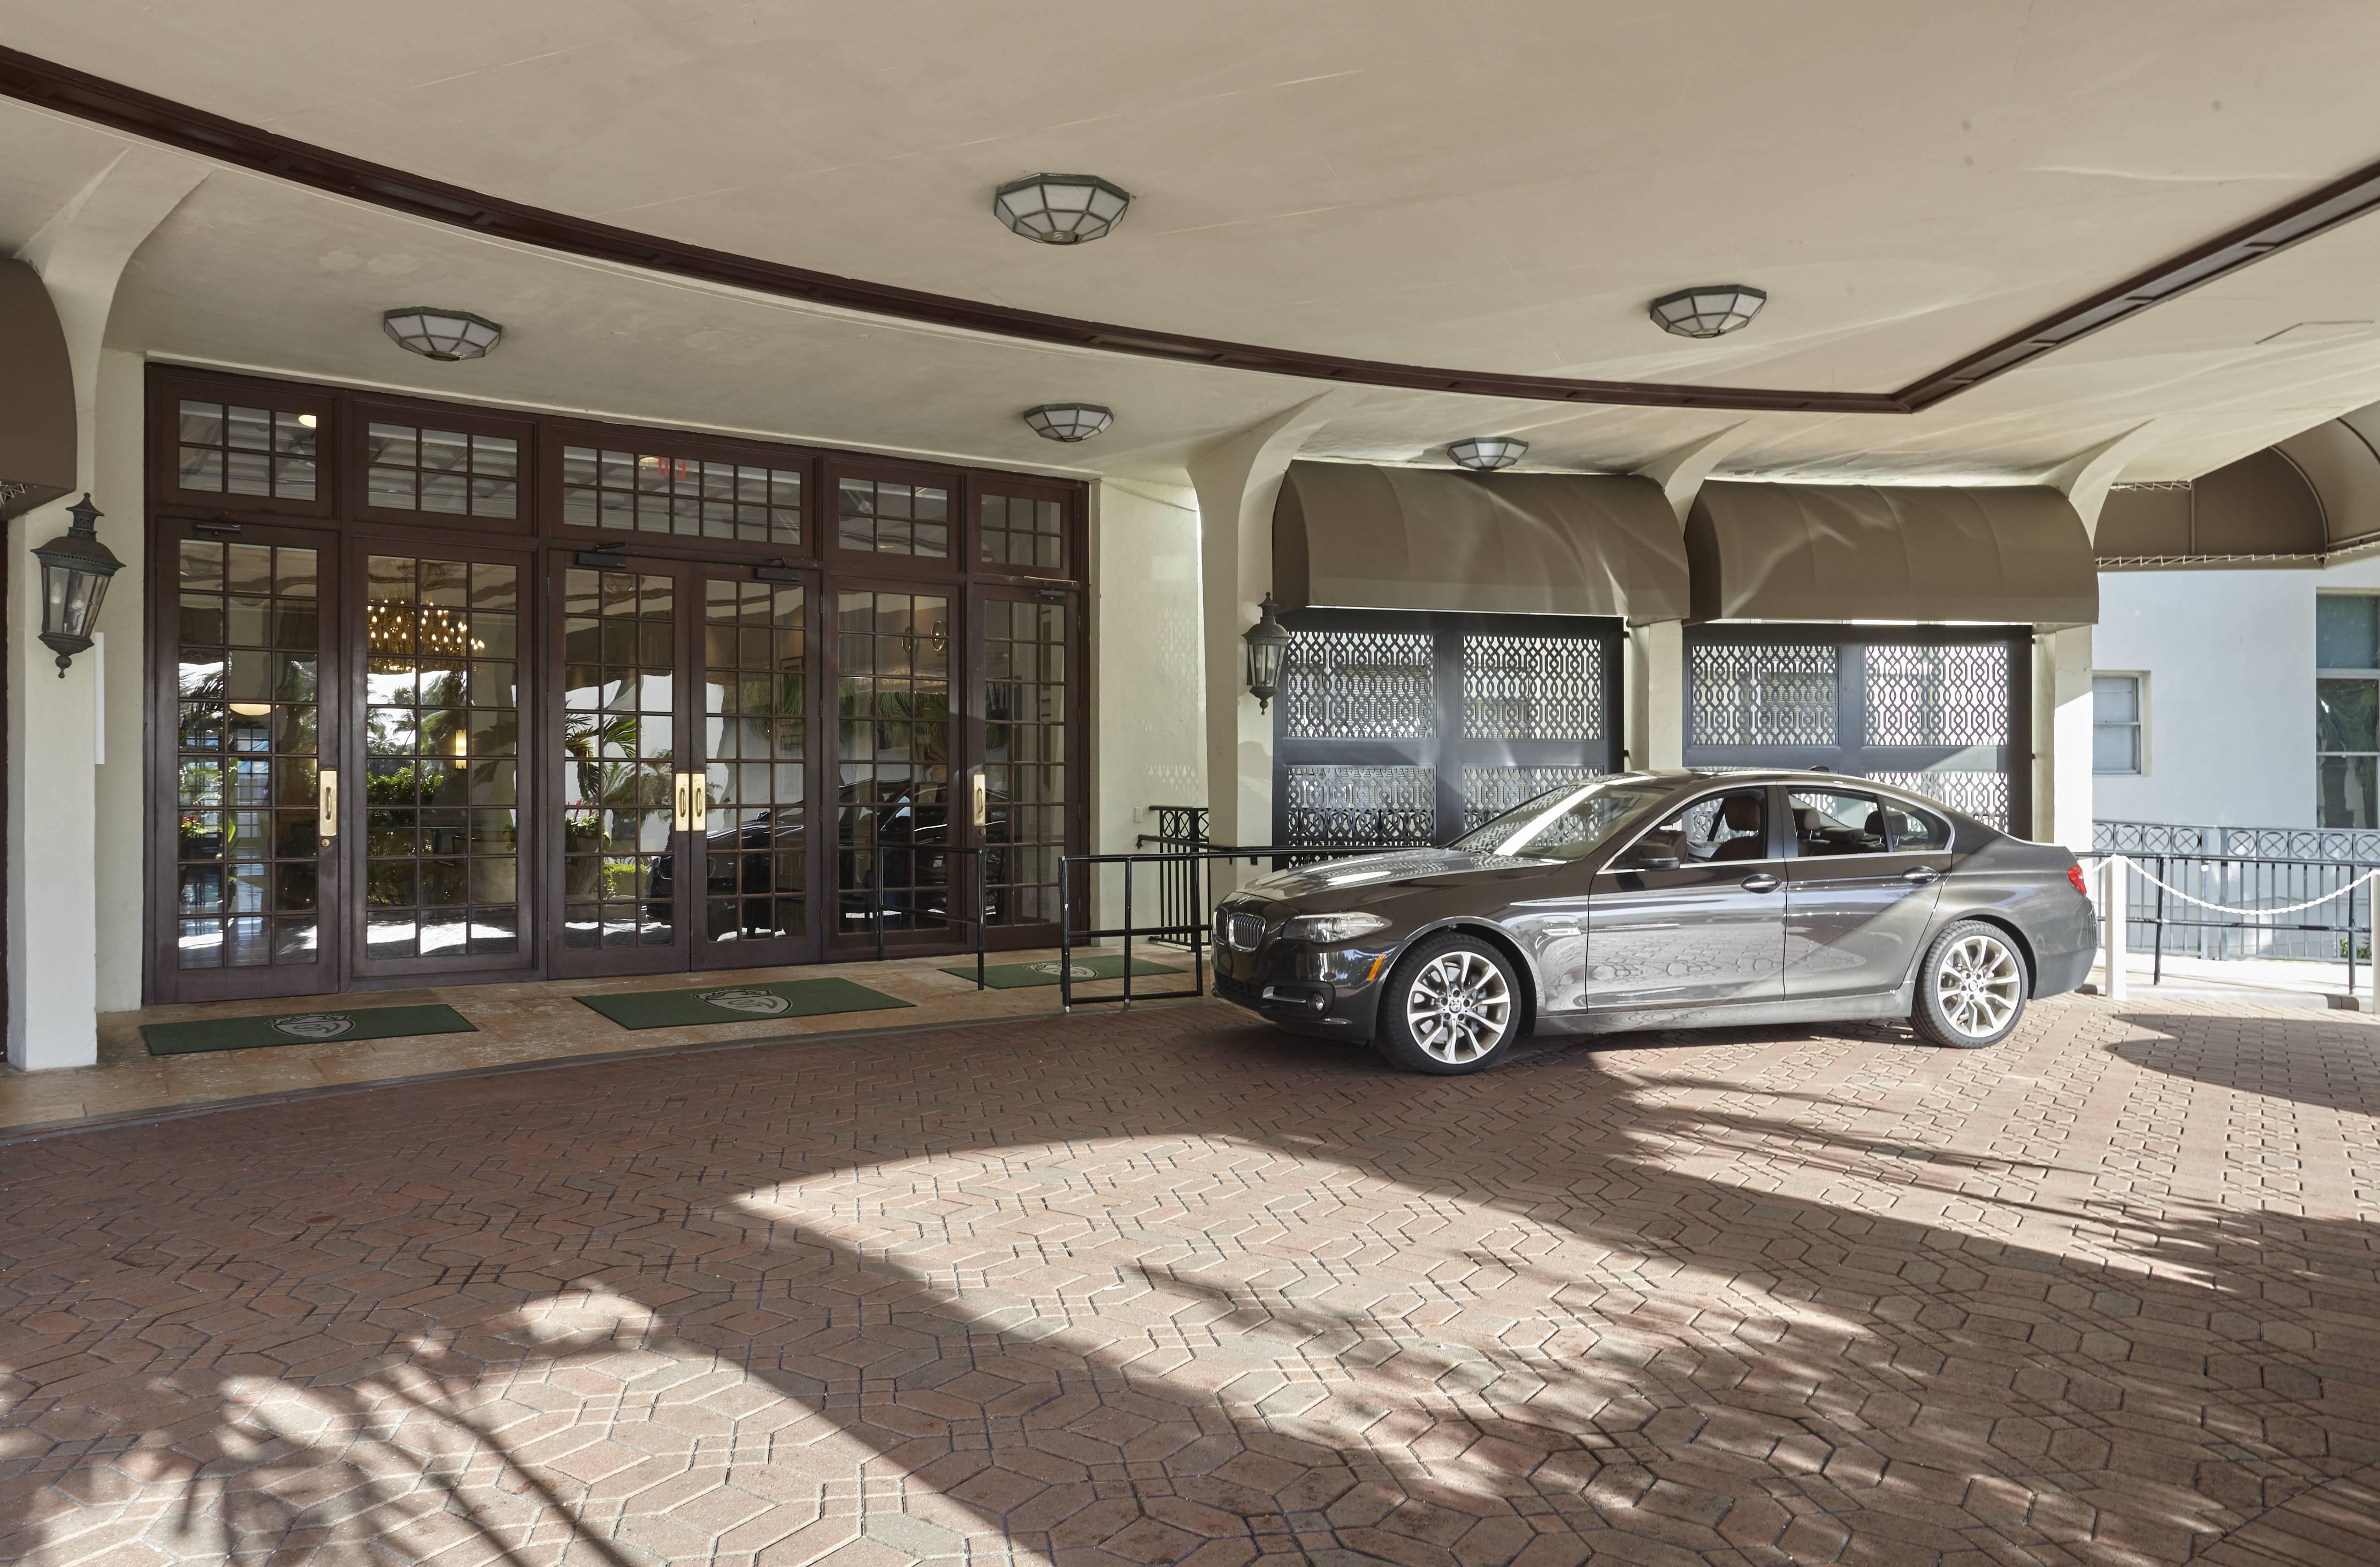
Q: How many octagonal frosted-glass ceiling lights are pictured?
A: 5